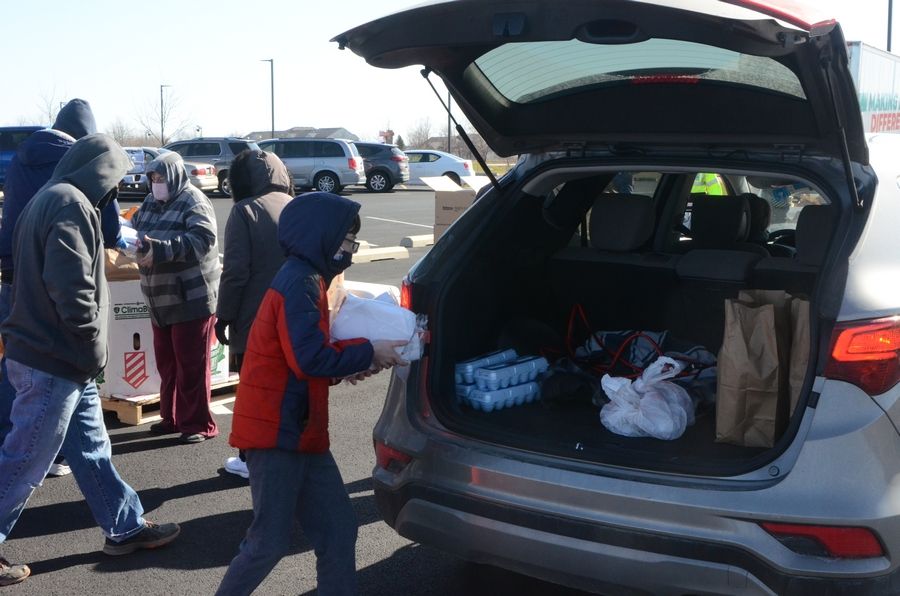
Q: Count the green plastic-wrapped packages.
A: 0